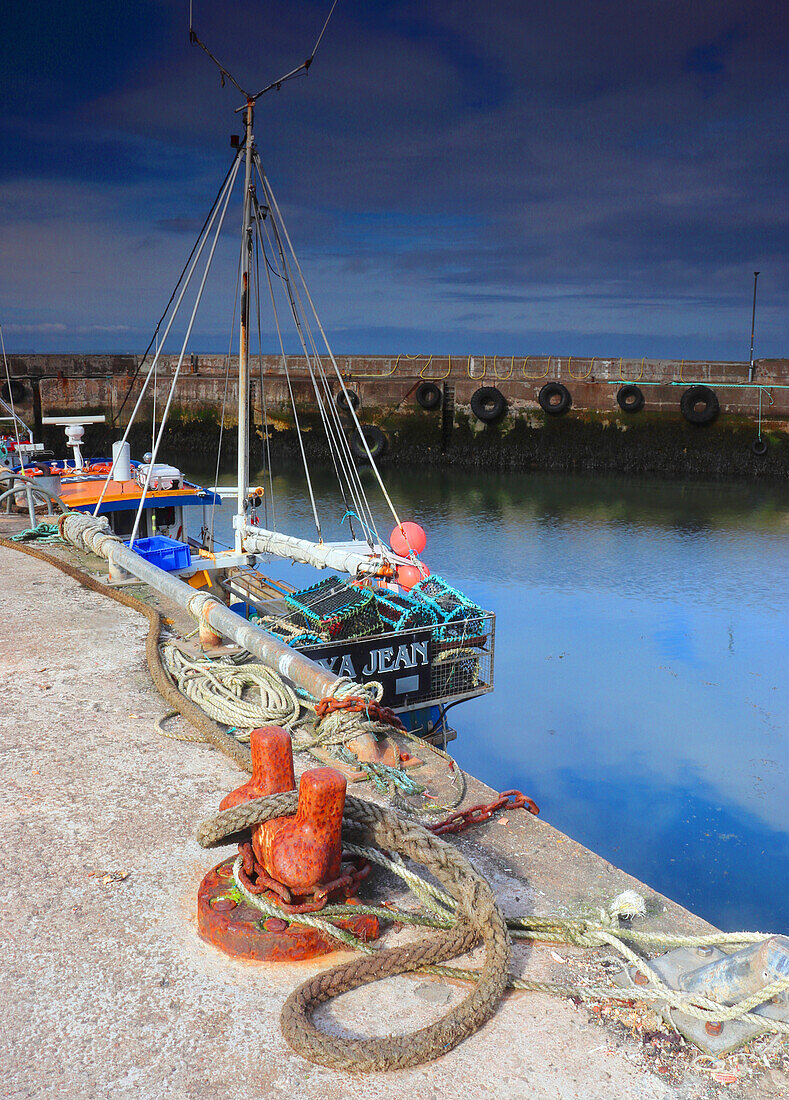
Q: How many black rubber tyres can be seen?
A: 9